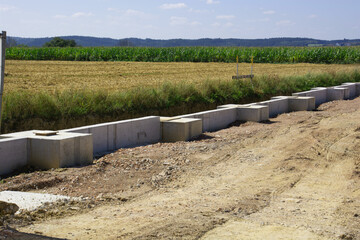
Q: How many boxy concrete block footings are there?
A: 5